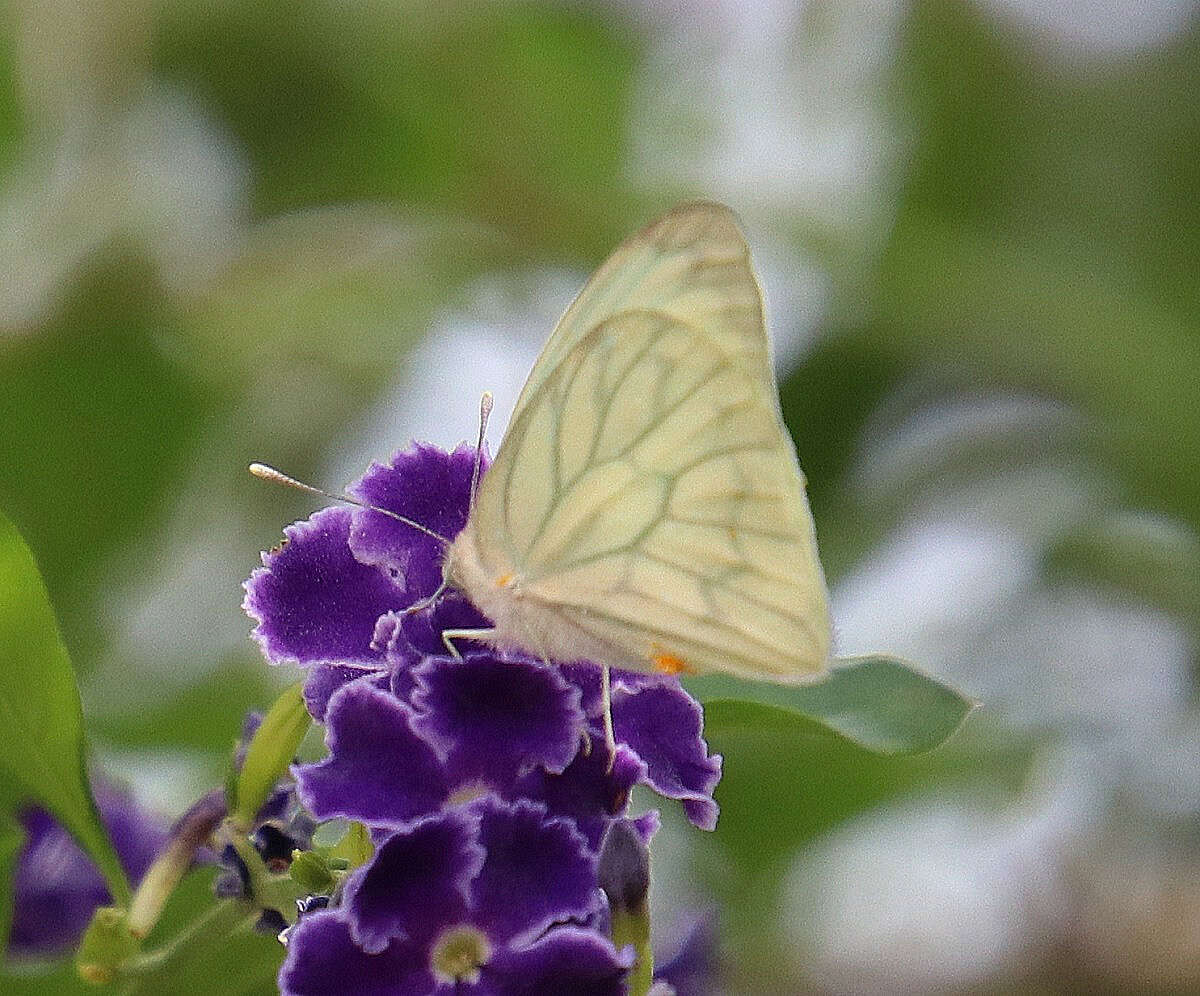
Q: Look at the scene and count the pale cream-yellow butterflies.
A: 1